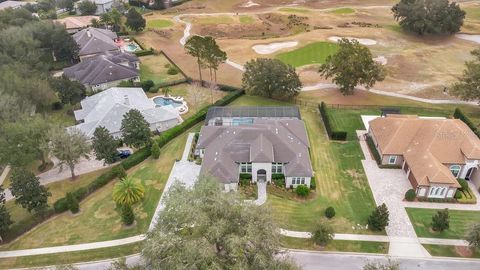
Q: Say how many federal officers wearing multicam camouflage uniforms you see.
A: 0